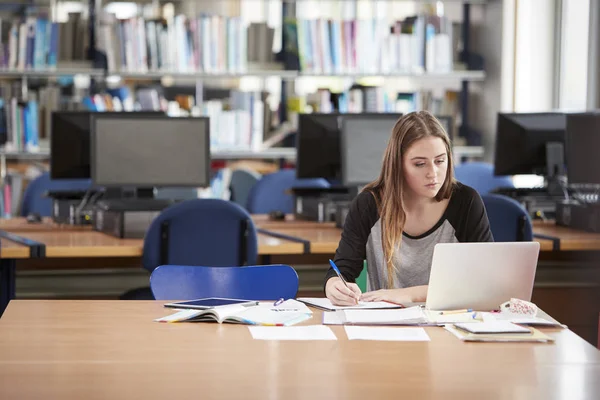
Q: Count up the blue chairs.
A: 6